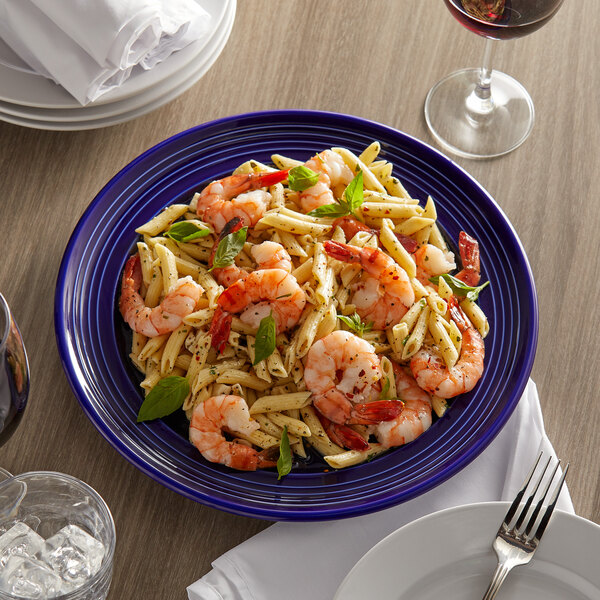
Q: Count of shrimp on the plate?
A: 11